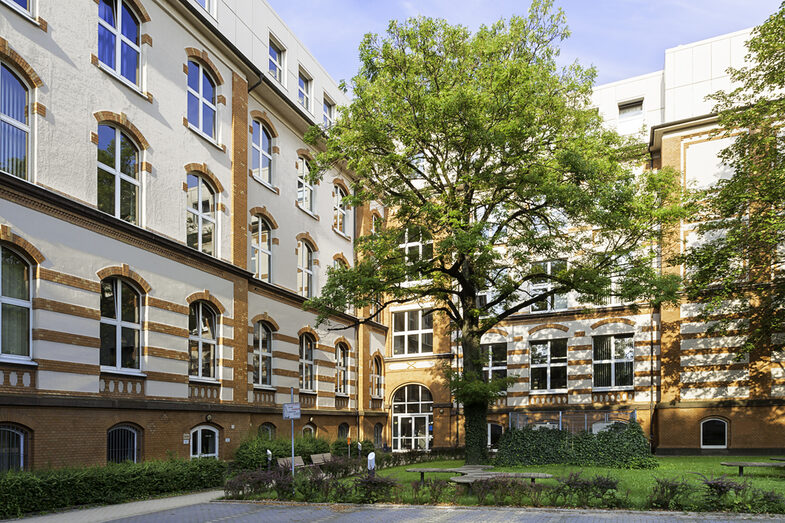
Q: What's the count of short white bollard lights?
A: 3